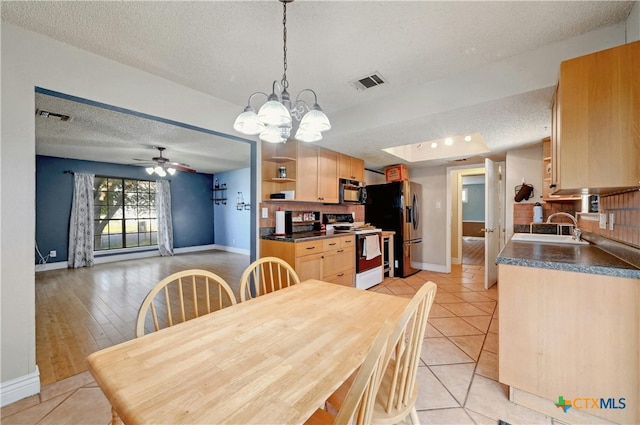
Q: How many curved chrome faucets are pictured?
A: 1